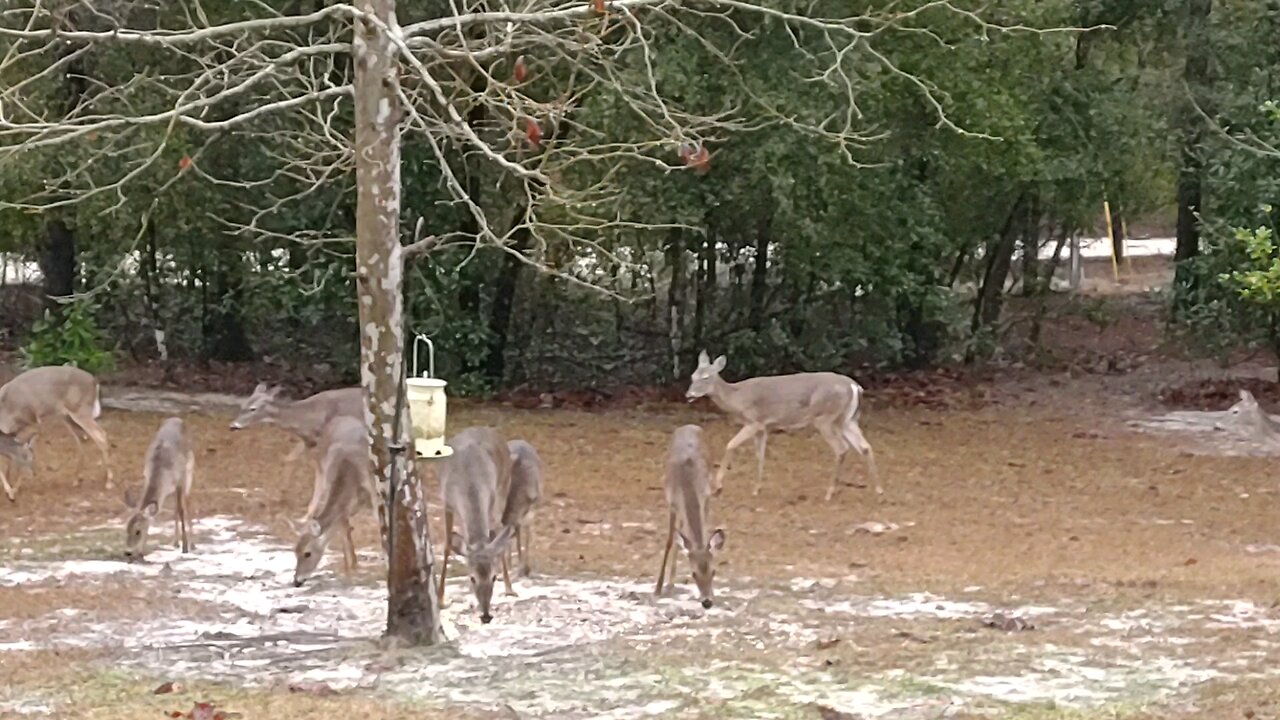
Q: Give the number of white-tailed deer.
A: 10